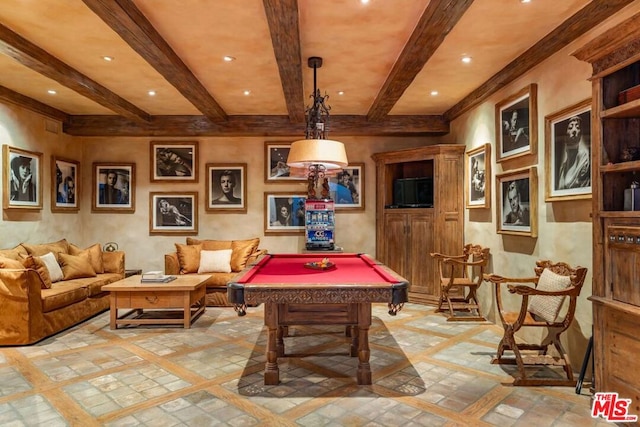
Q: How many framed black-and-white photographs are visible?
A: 13